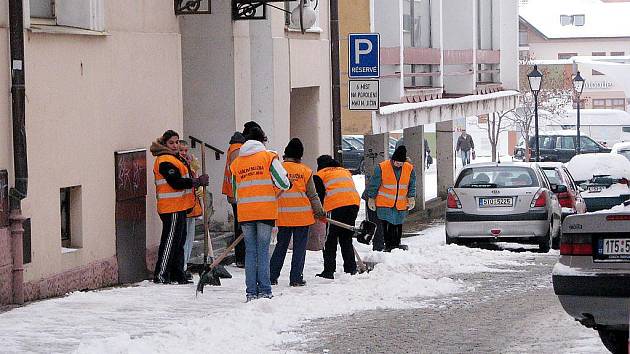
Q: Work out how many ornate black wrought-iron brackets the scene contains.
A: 2